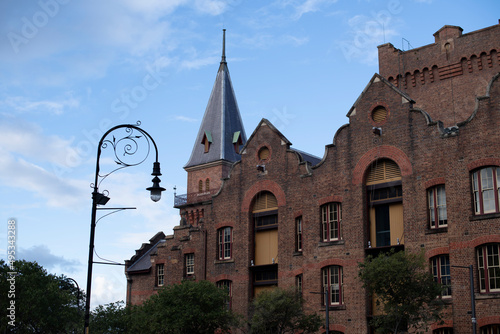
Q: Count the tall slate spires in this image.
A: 1